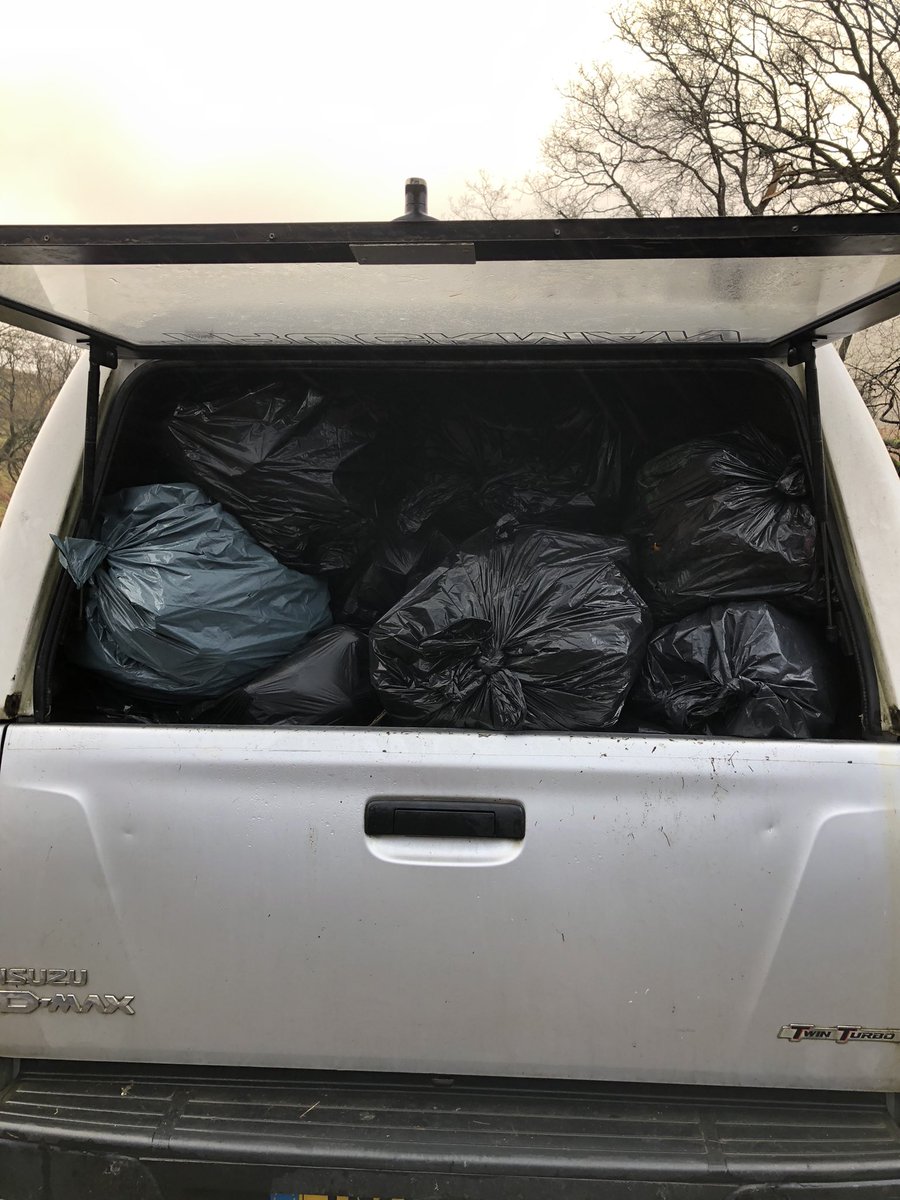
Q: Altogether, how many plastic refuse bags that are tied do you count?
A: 4